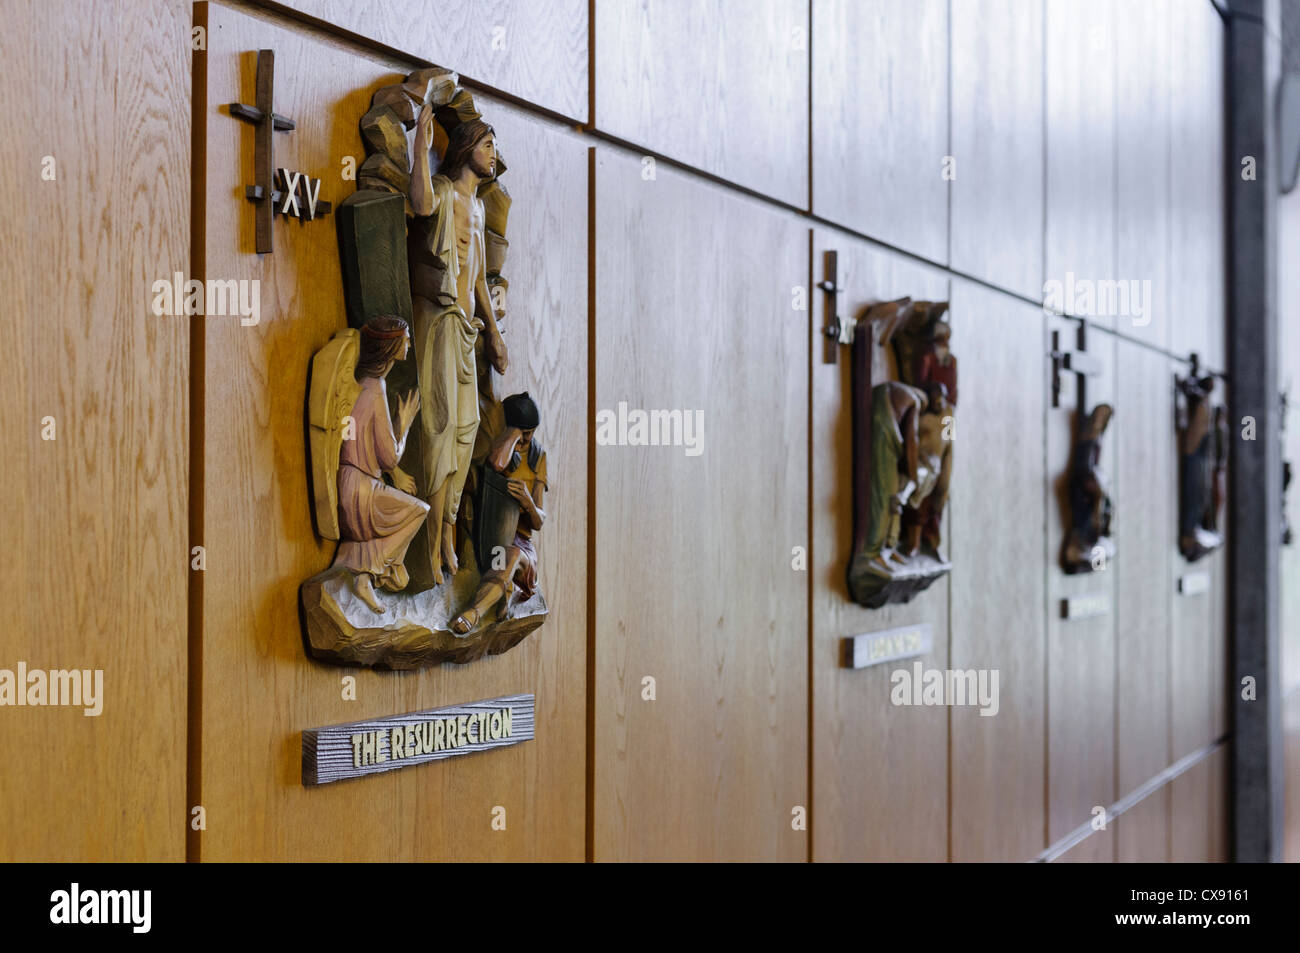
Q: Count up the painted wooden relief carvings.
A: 4